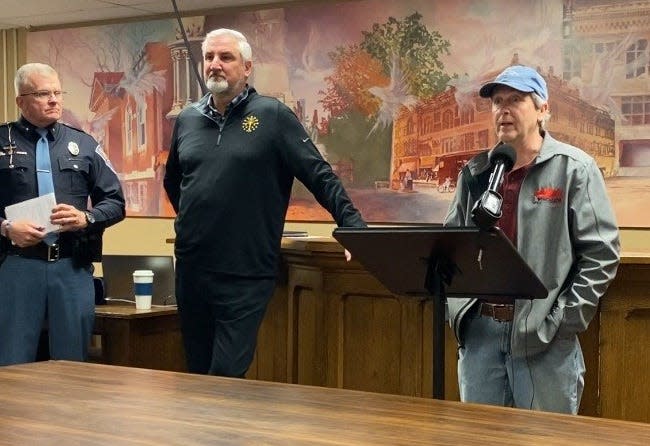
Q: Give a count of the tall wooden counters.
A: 1